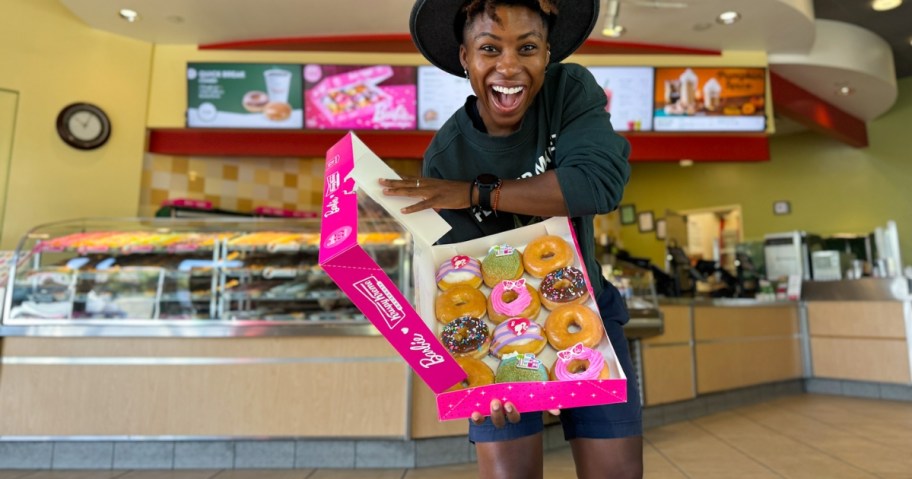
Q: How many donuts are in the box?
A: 12